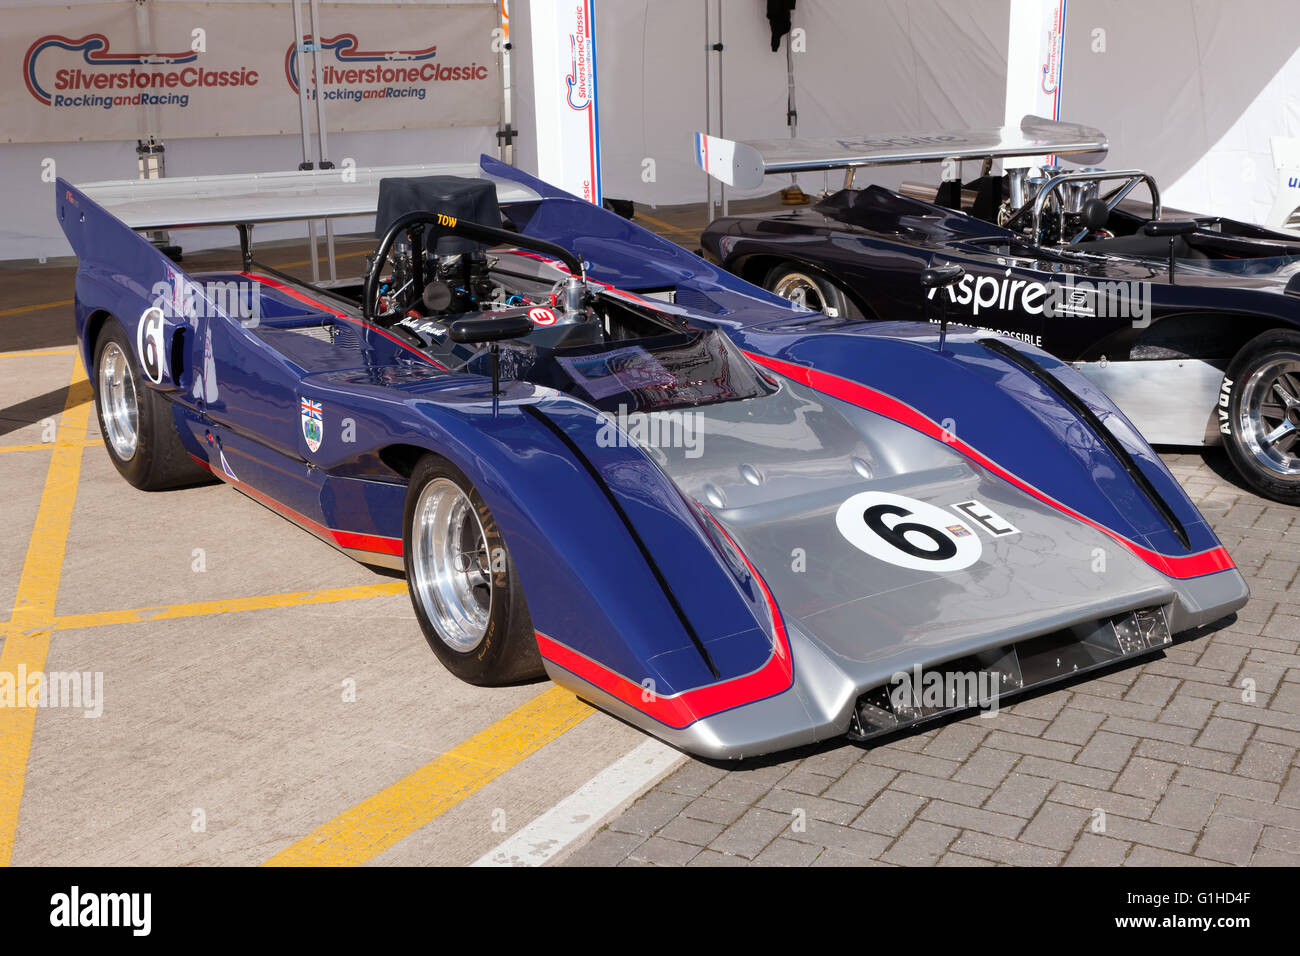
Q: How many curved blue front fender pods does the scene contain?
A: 2